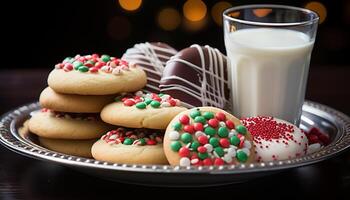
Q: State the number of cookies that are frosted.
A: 3